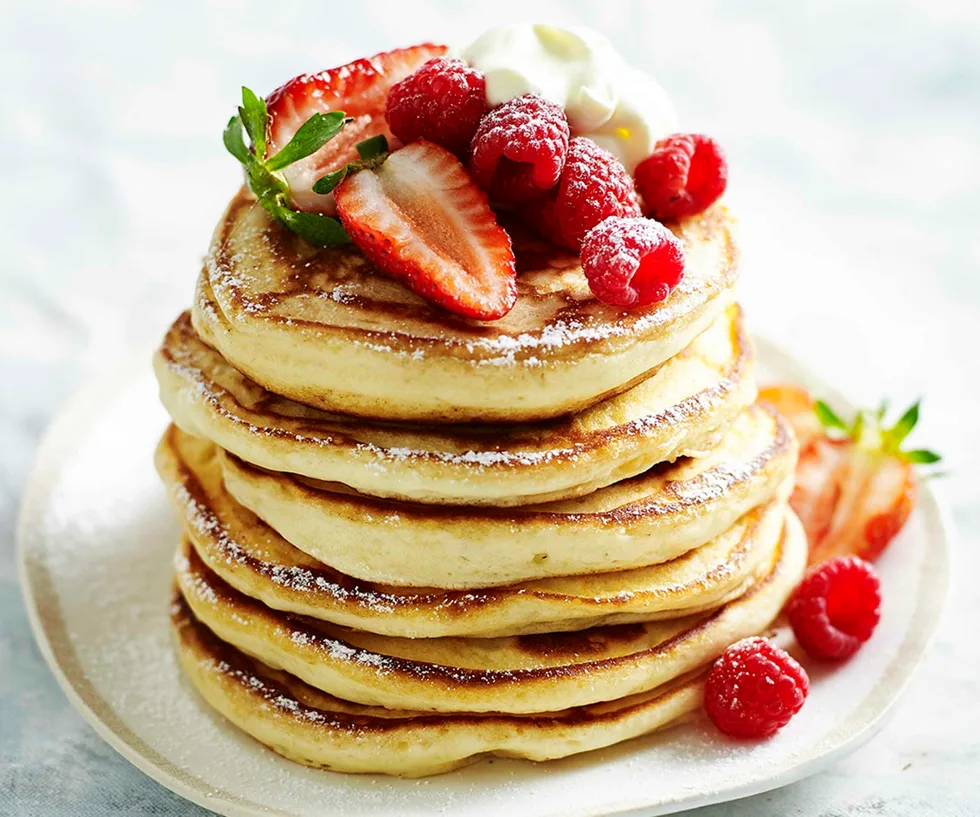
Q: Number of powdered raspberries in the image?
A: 5